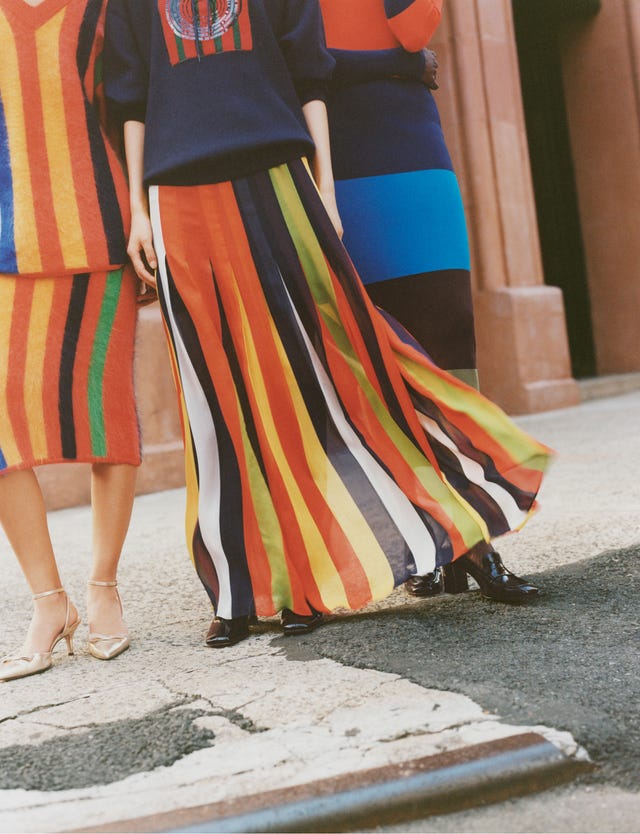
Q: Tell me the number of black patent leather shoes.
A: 4